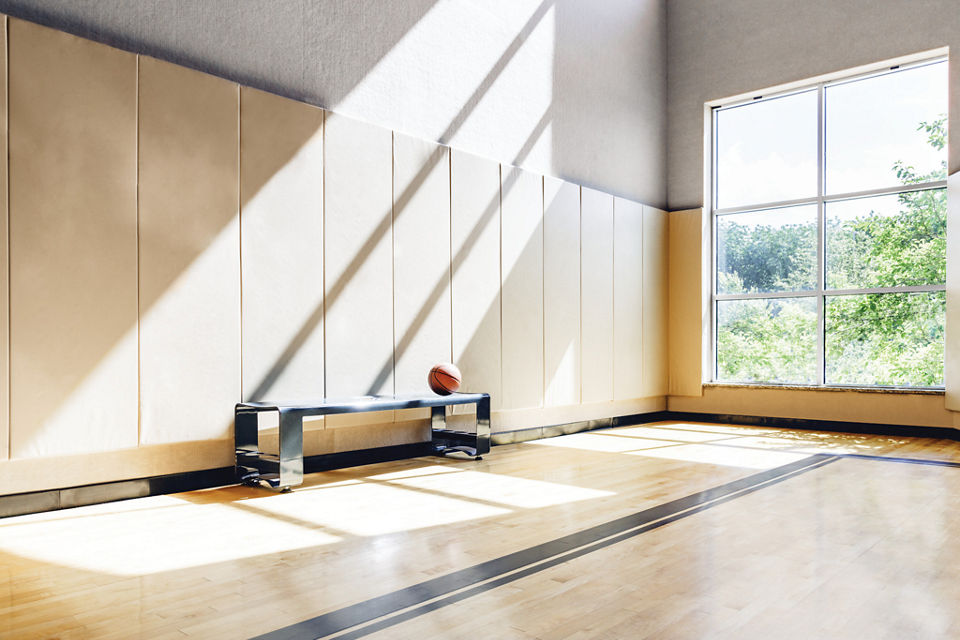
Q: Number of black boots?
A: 0